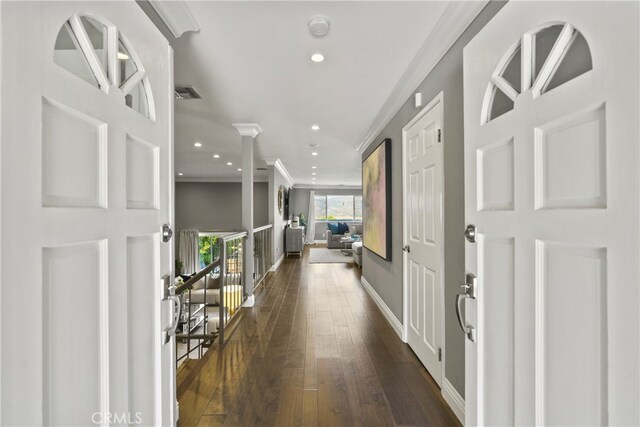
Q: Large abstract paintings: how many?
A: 1